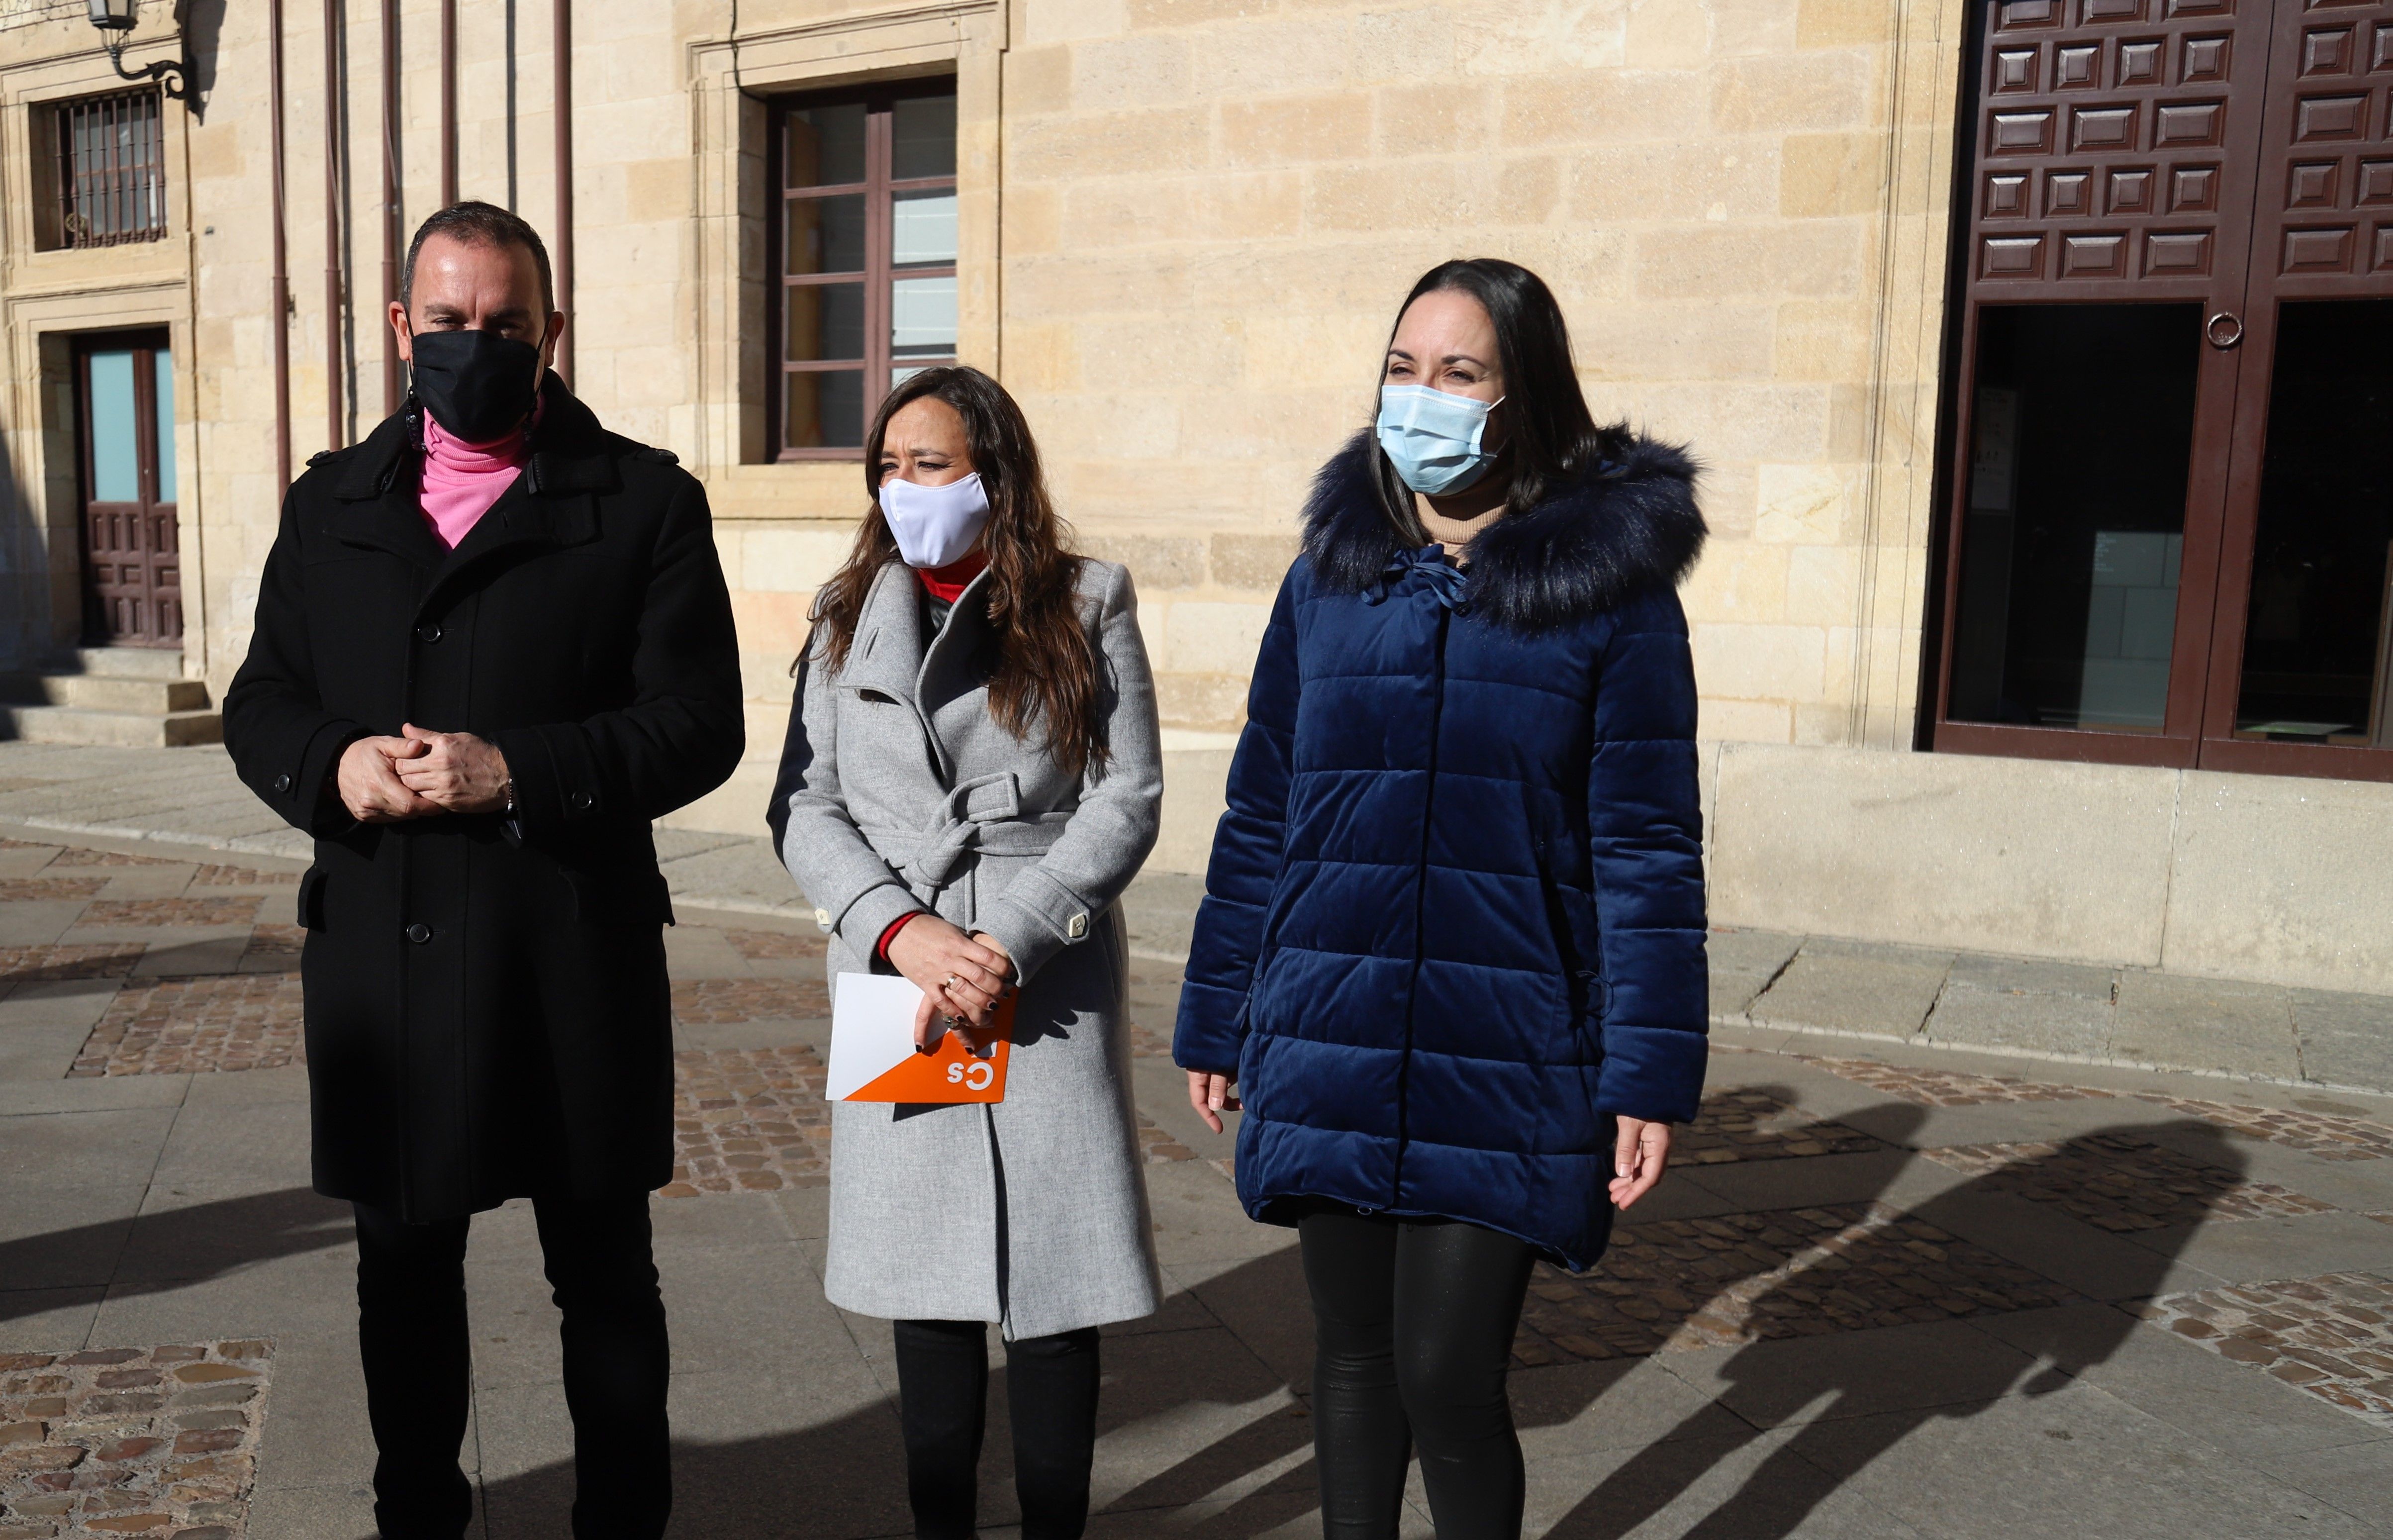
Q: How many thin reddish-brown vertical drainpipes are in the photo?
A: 5